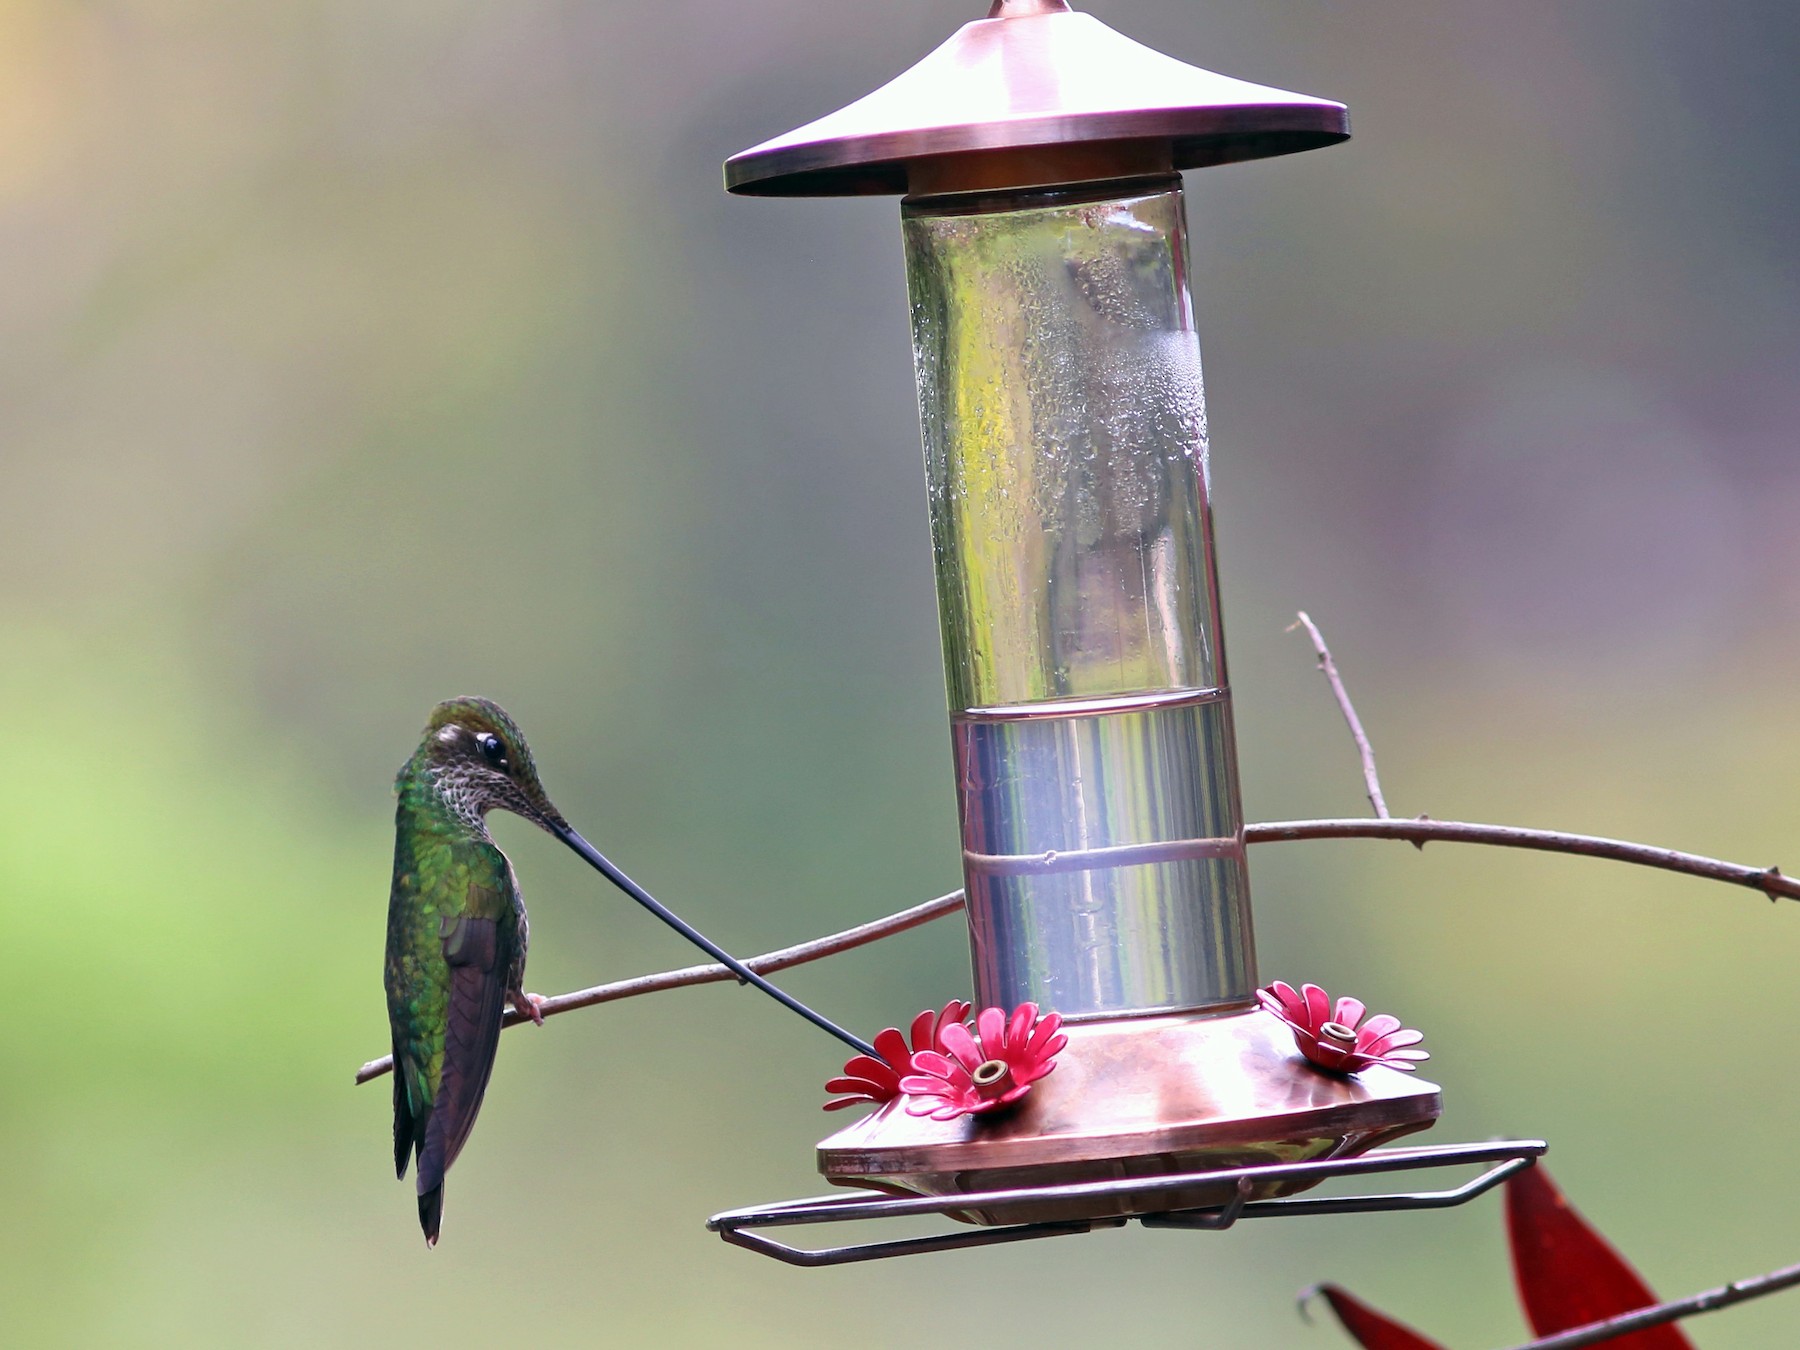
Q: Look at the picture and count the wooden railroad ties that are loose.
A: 0